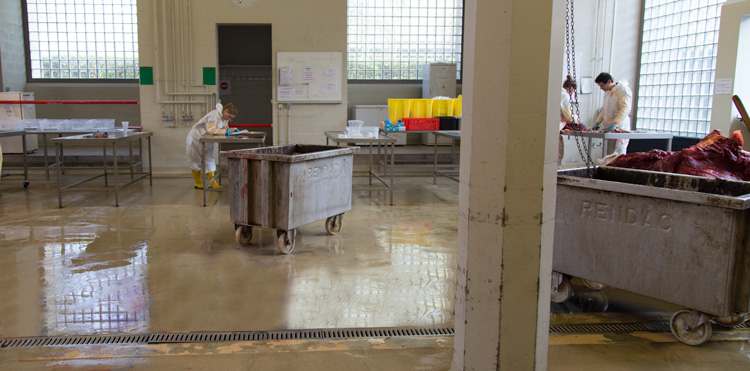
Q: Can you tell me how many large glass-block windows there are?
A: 3